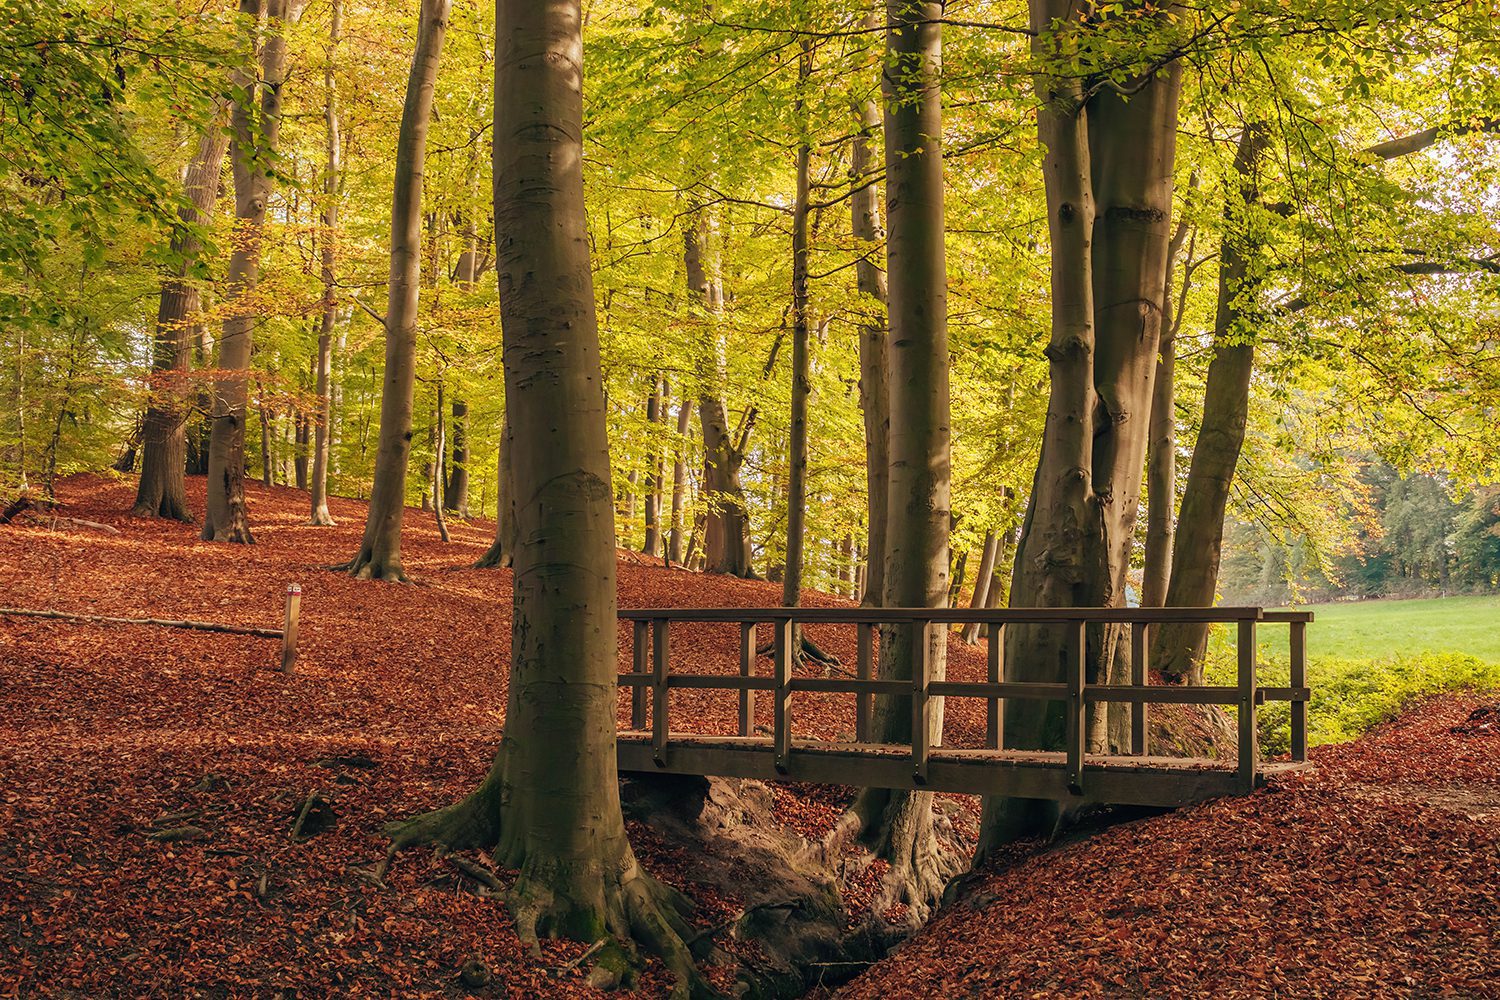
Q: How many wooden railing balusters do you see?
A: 11